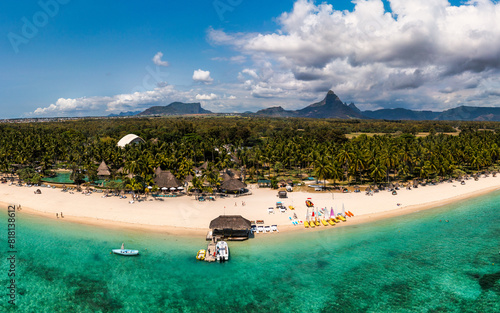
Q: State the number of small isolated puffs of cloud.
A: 2